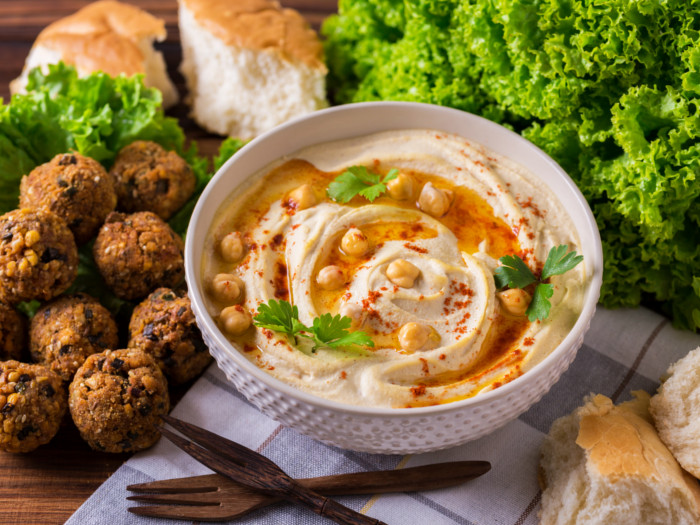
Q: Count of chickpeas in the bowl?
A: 11